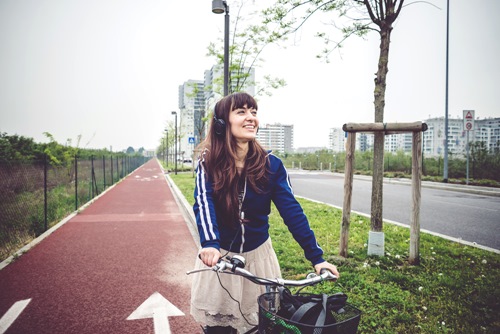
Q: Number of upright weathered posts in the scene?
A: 2